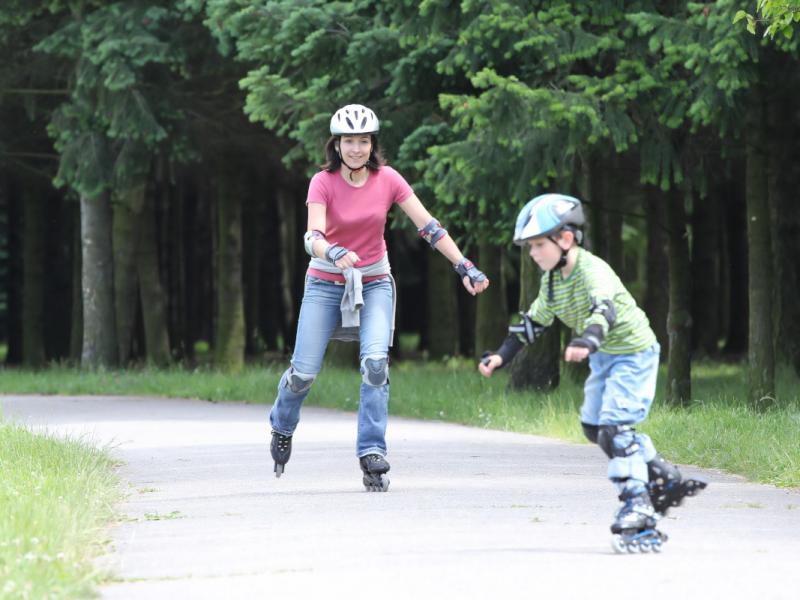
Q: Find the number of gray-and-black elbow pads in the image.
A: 2